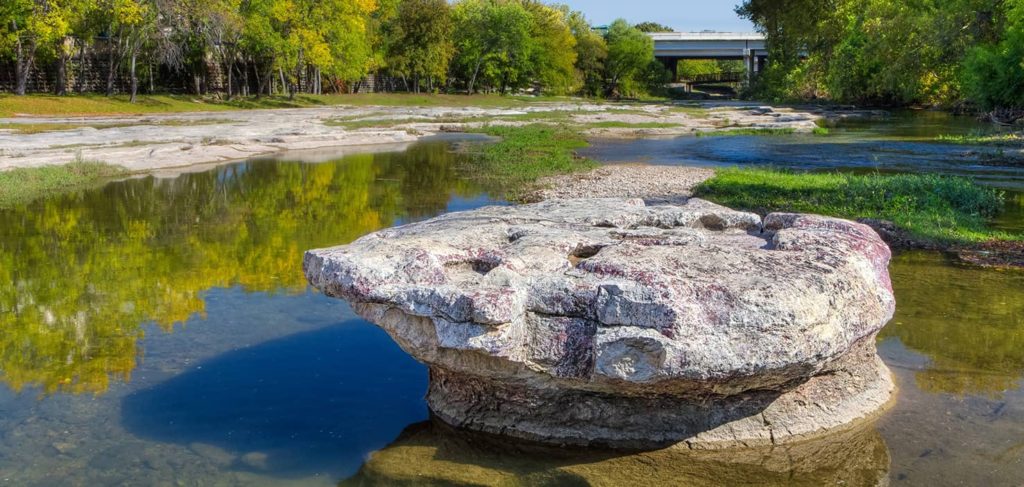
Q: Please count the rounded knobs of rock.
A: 1